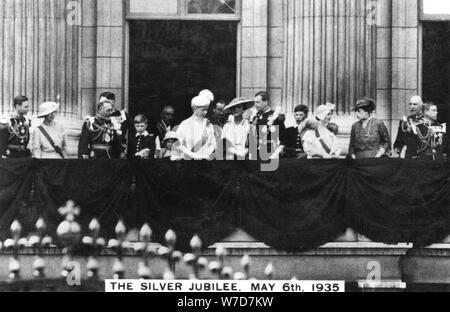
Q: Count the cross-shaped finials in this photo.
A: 1